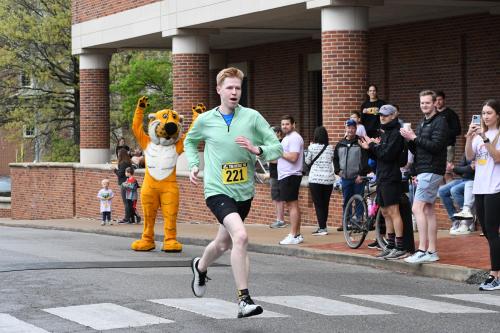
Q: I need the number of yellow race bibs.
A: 1